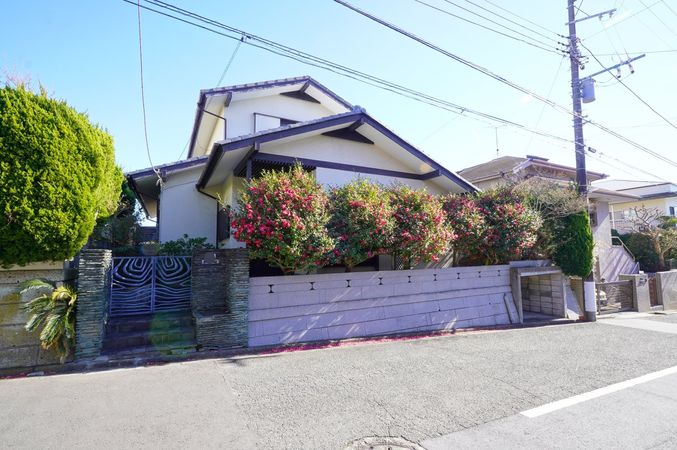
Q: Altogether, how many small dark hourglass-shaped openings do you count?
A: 9